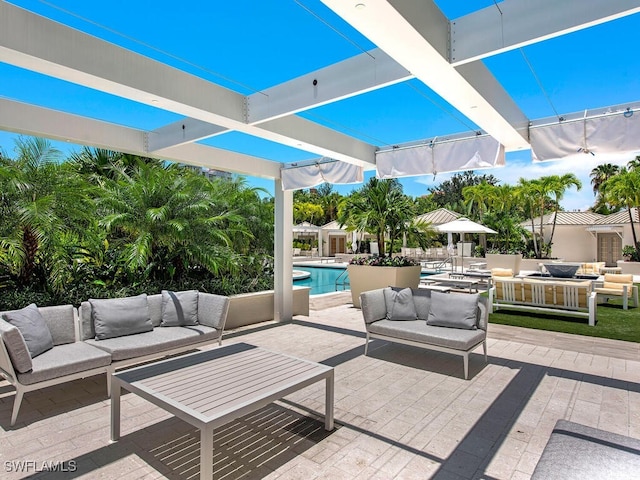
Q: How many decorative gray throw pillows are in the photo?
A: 5